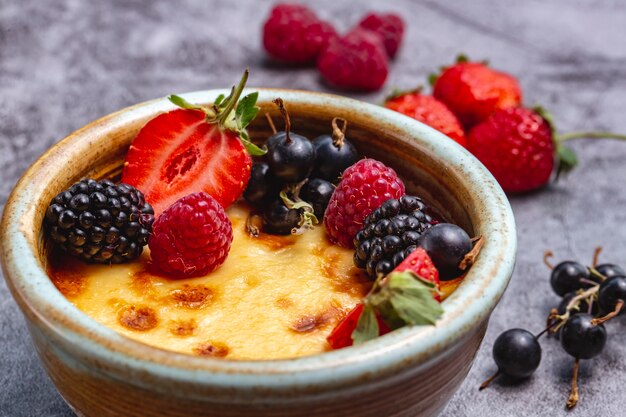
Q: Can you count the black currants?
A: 12